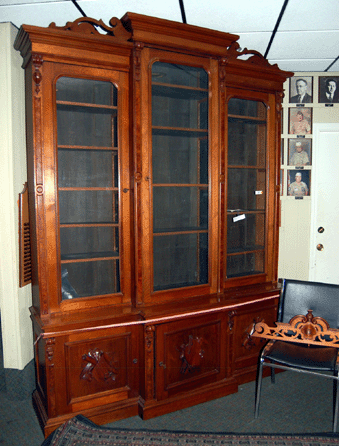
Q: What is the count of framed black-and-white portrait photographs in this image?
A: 2